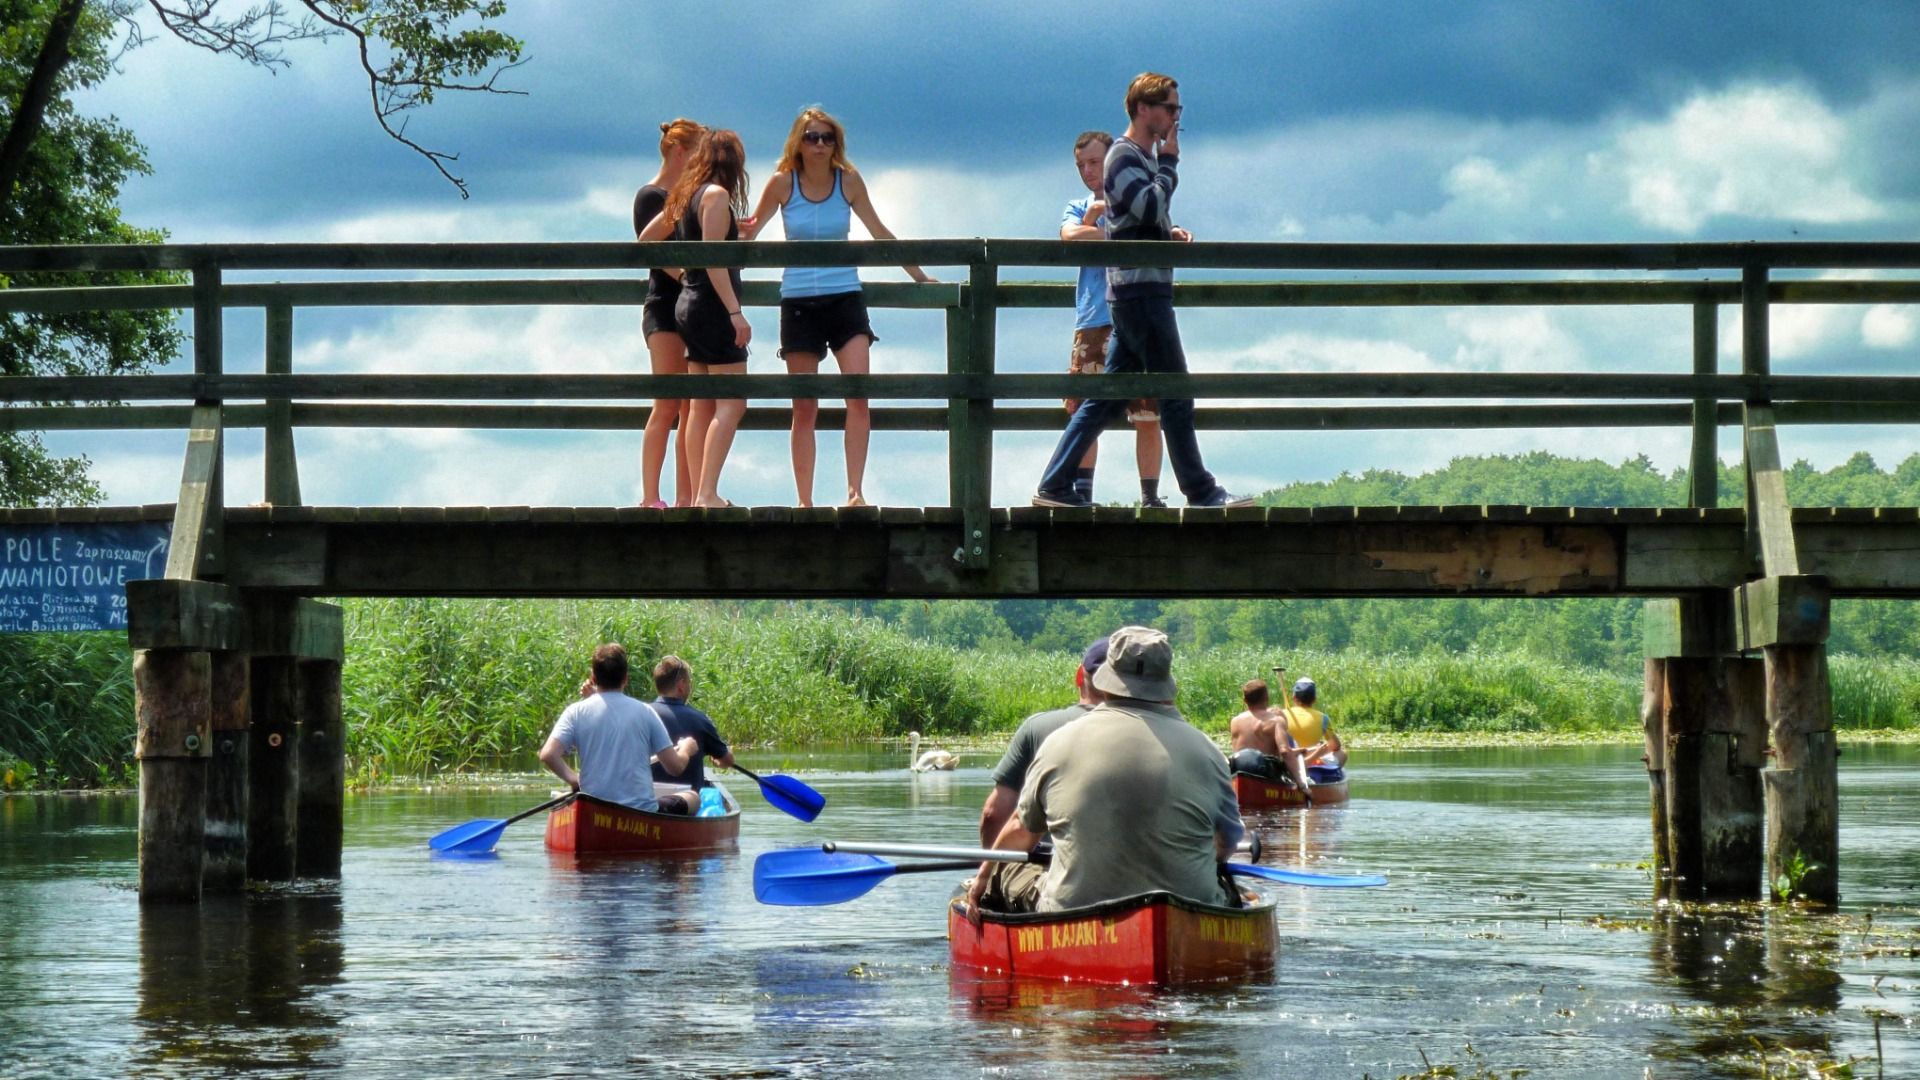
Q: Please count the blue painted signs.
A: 1